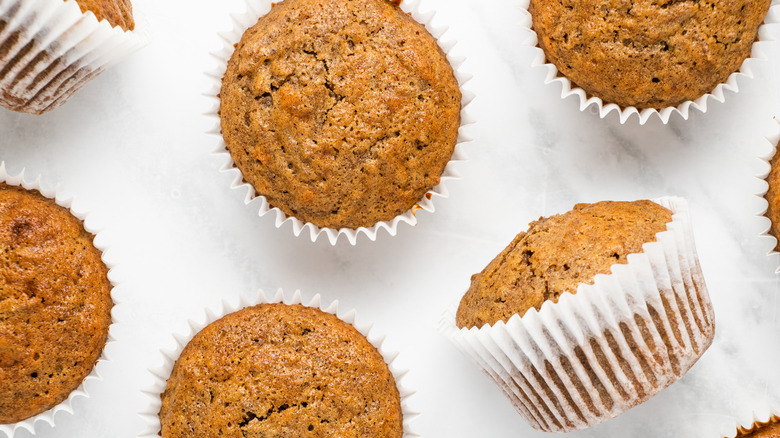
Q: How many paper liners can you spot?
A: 8